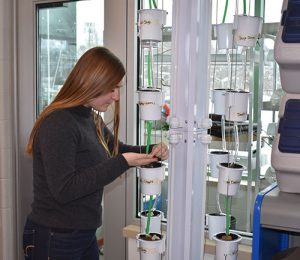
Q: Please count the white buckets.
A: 13